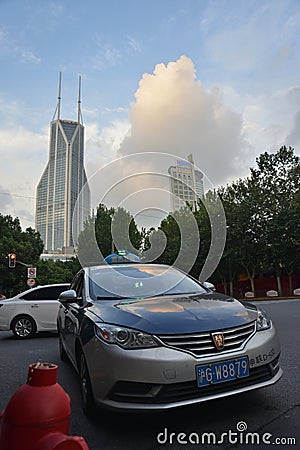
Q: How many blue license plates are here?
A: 1